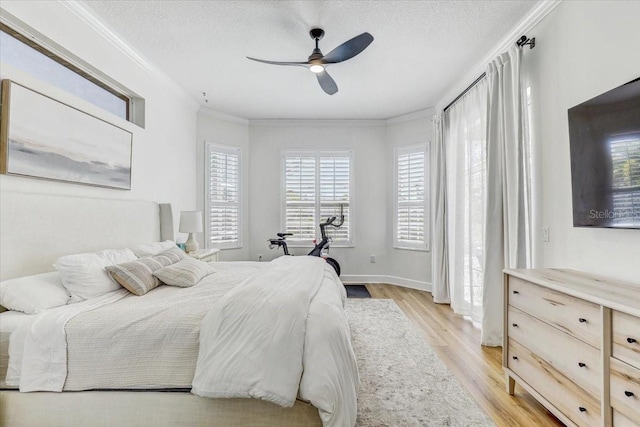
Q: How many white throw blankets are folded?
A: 1